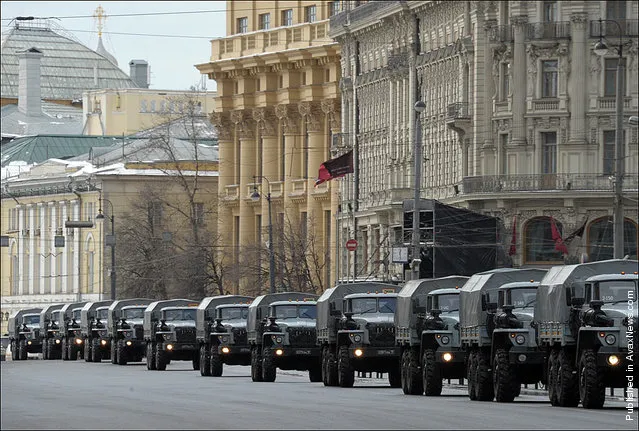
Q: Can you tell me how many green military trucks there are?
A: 12